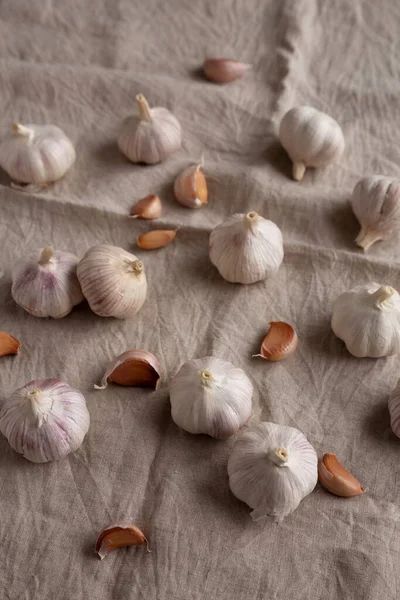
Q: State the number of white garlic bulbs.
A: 12